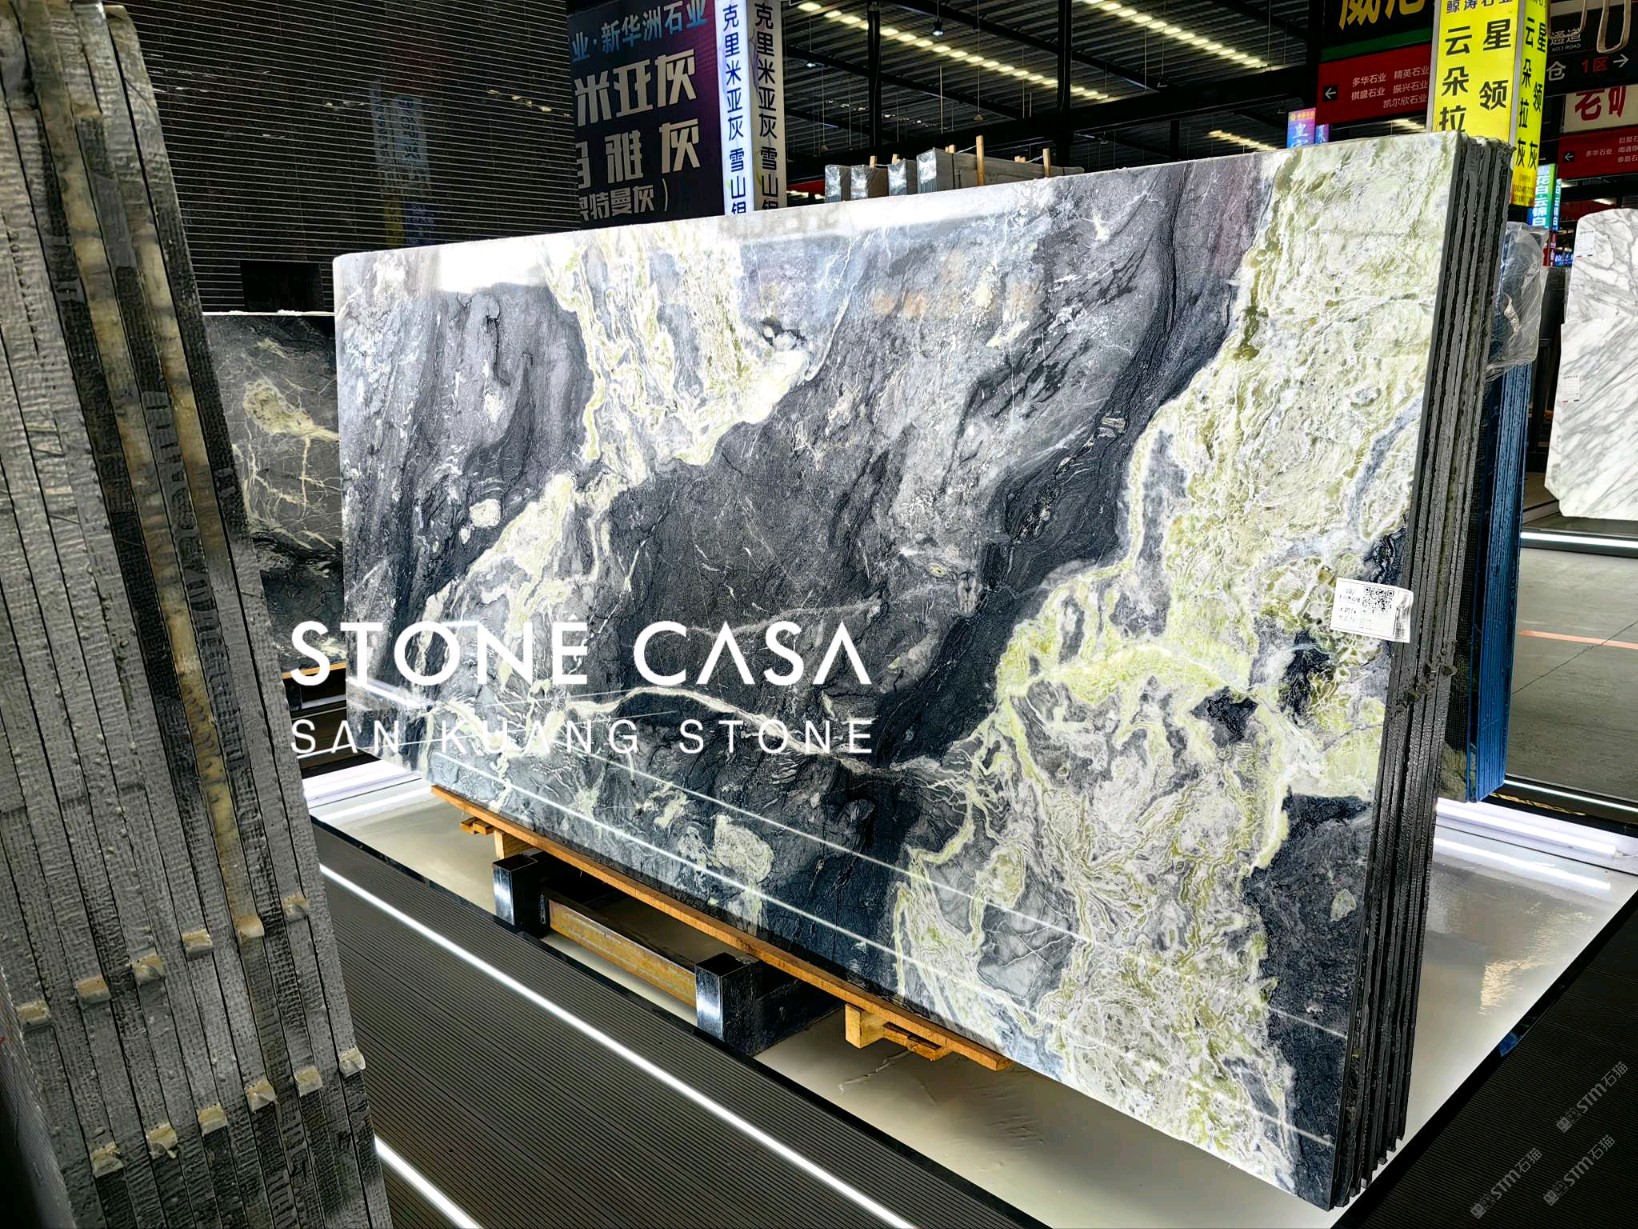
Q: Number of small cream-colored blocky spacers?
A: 12